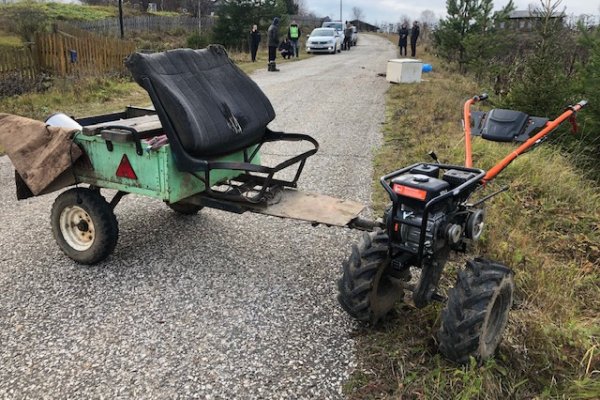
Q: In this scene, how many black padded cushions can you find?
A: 1